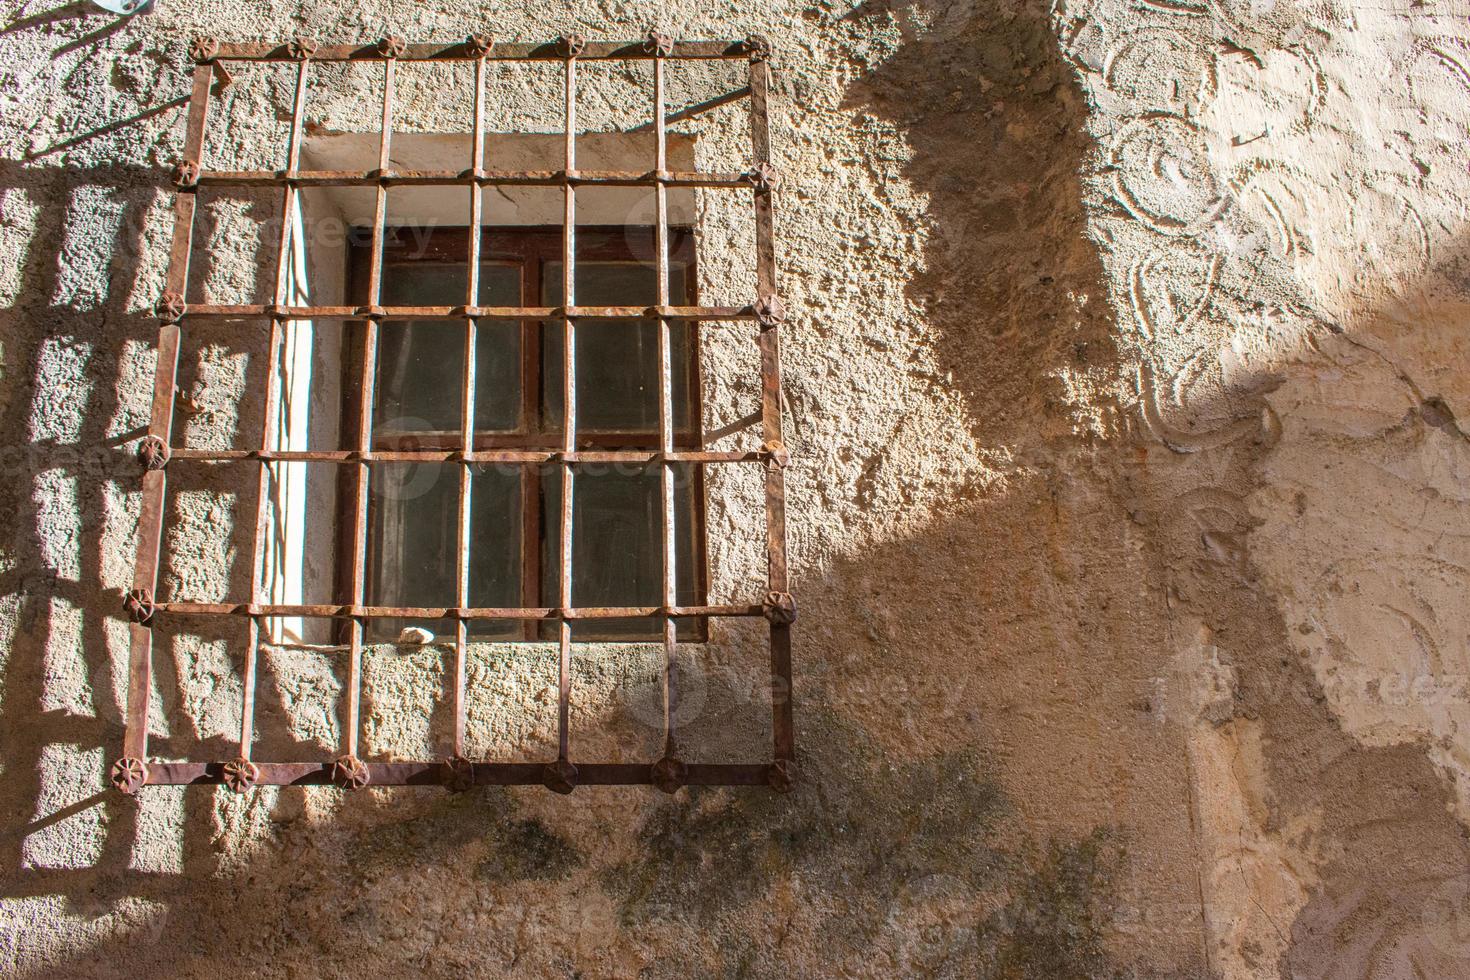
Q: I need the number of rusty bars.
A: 13